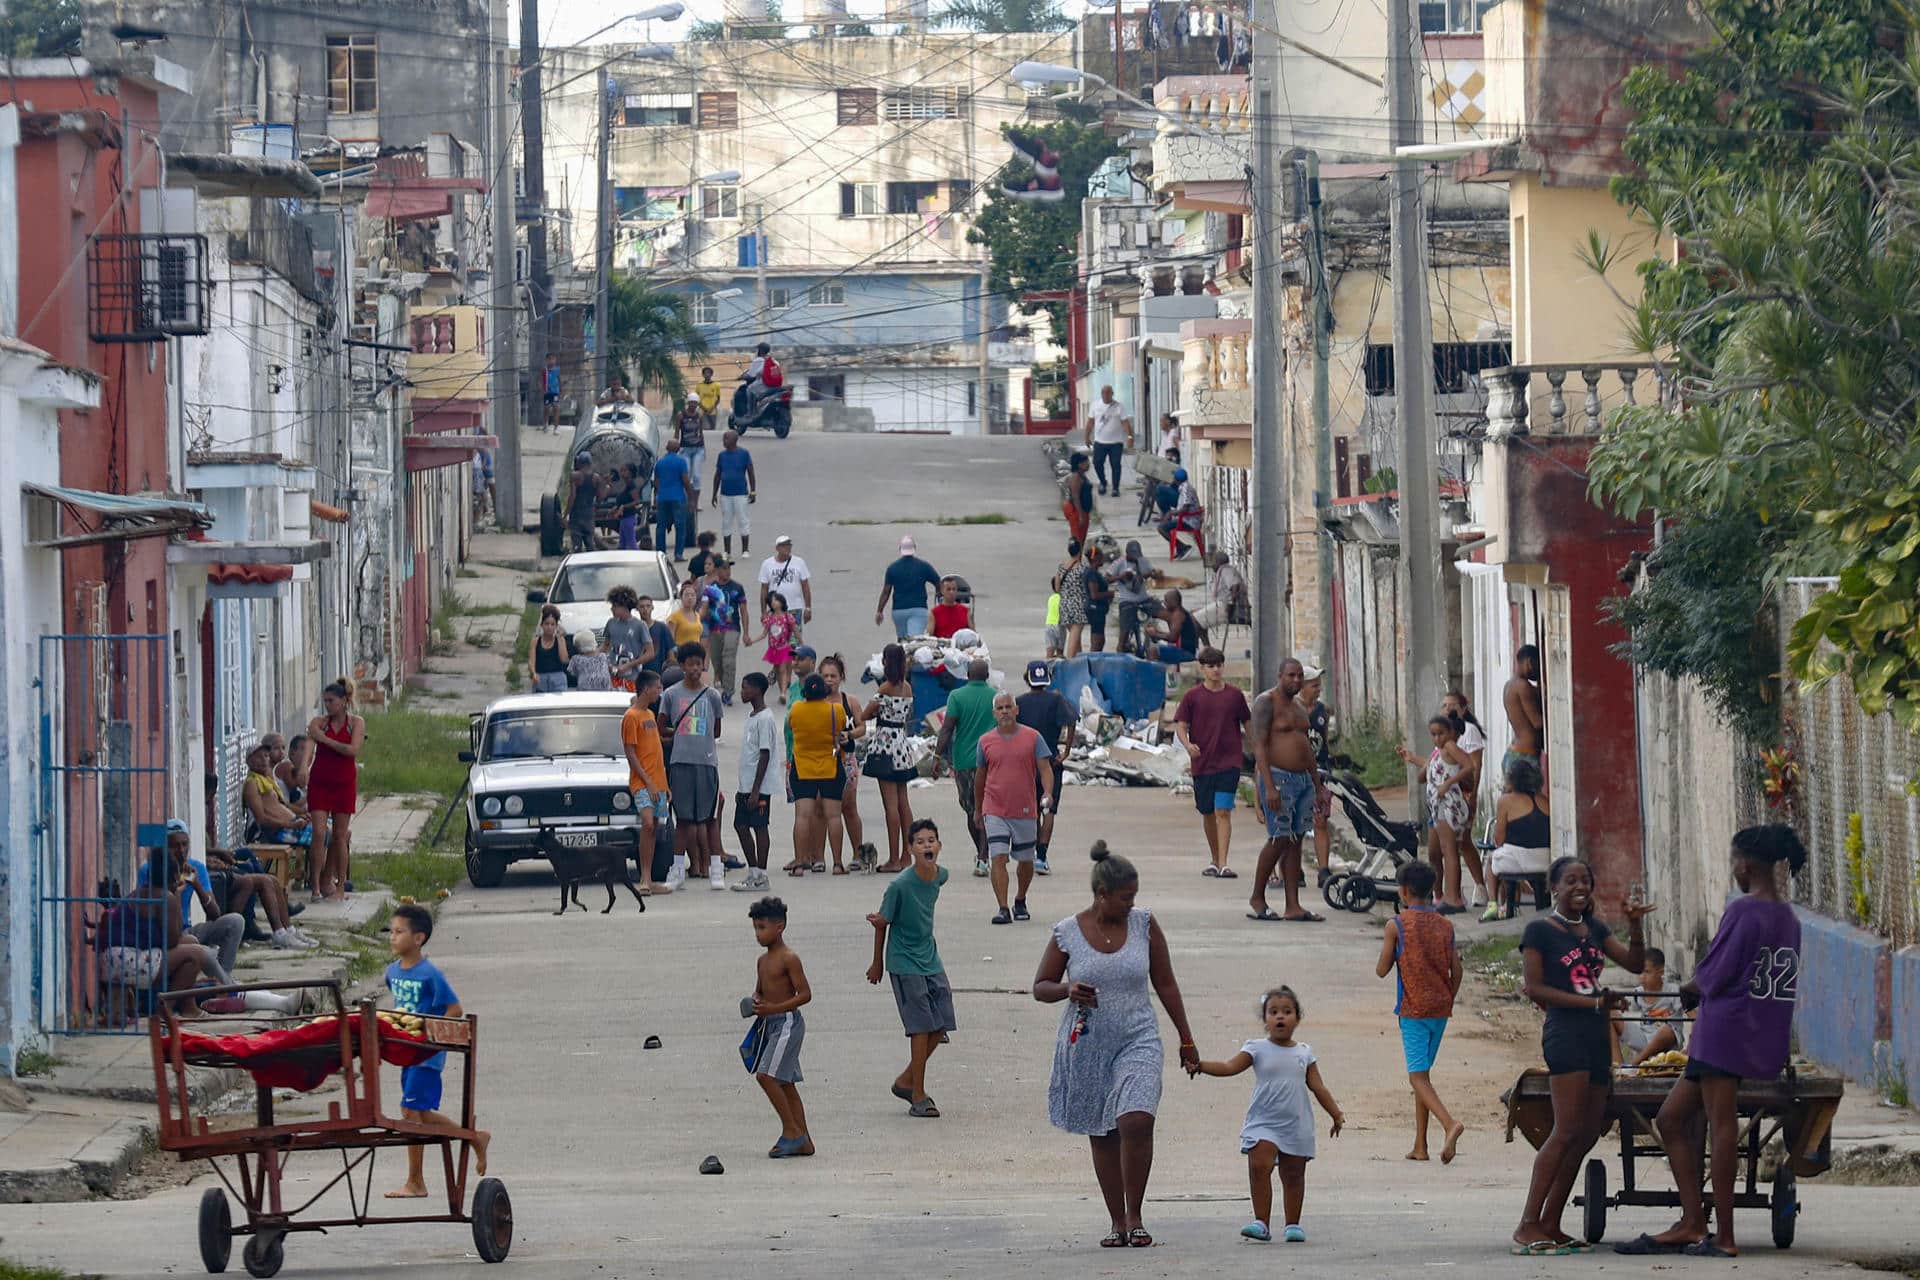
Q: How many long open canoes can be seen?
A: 0